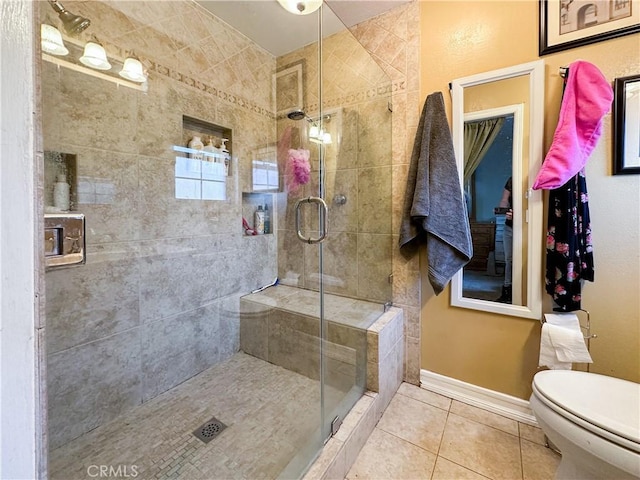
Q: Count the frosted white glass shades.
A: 3